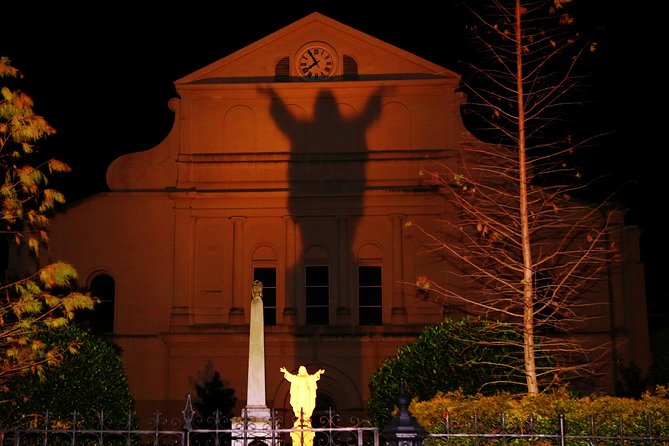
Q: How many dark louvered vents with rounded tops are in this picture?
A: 2